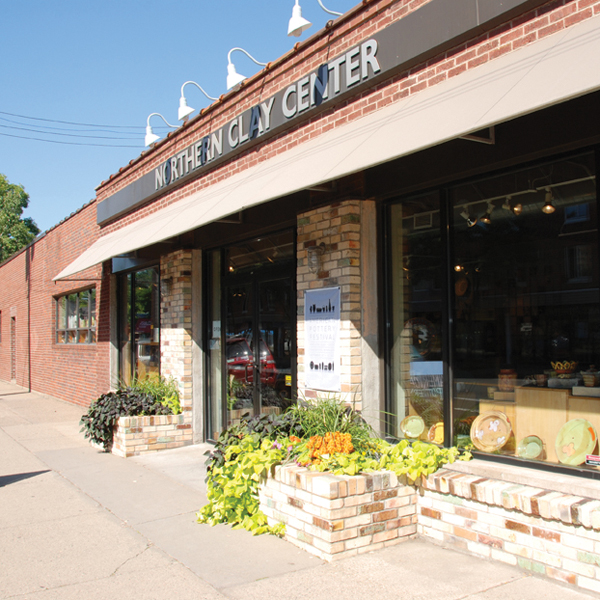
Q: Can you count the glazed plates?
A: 5